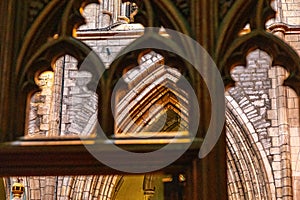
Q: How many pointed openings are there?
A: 3